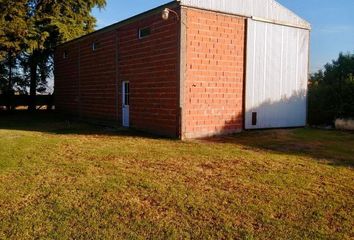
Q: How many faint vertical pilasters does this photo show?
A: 2